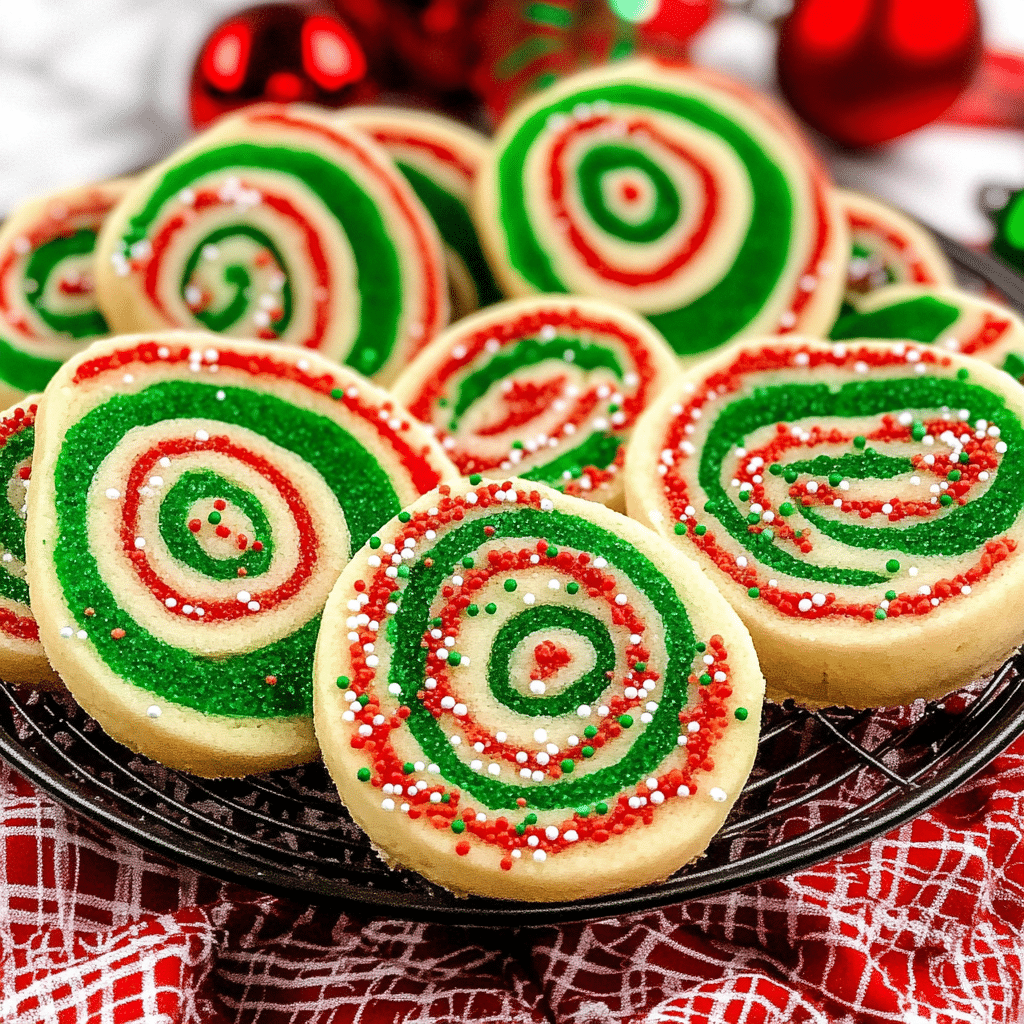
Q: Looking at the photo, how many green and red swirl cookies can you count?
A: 11